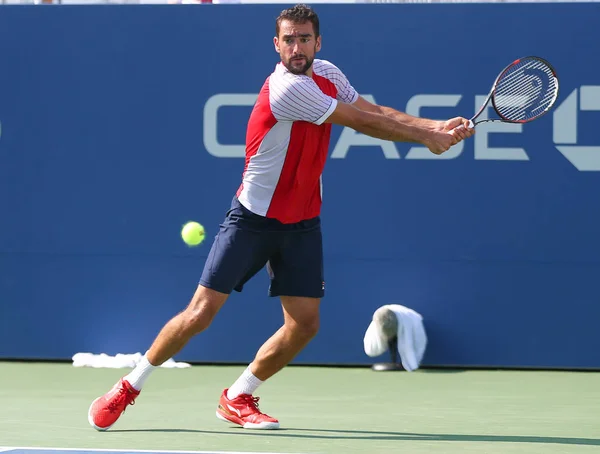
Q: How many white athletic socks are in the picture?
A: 2